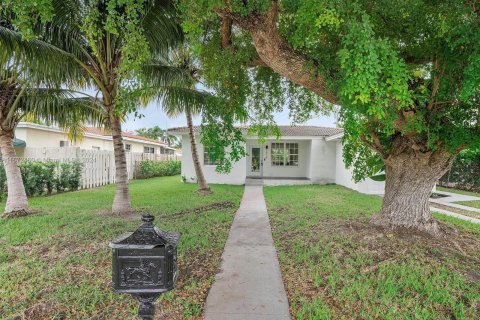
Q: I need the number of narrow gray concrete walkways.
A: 1